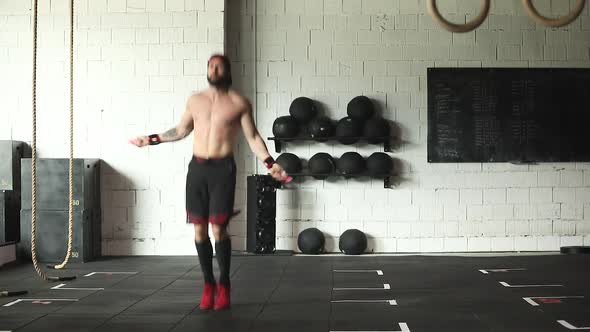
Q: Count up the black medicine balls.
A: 12